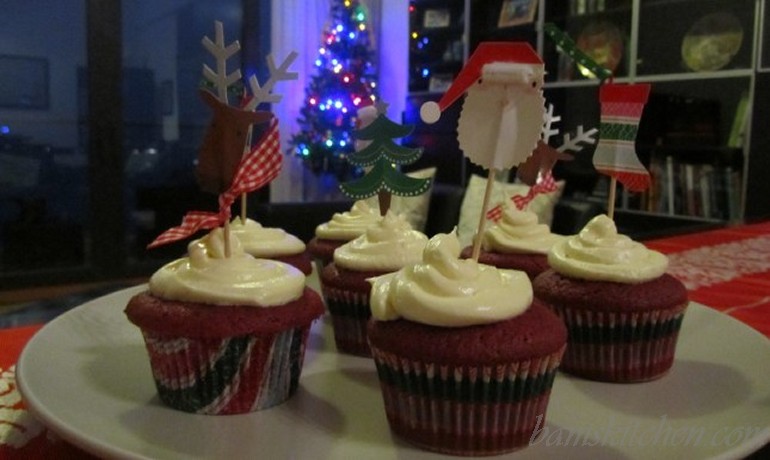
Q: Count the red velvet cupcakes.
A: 7